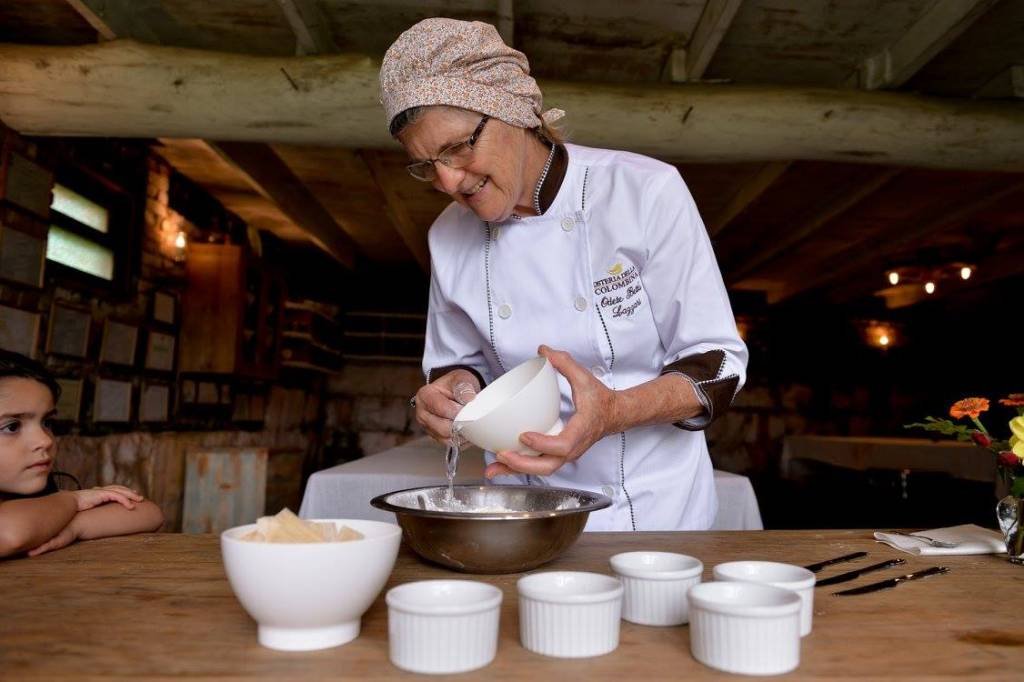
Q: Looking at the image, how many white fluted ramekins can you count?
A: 5